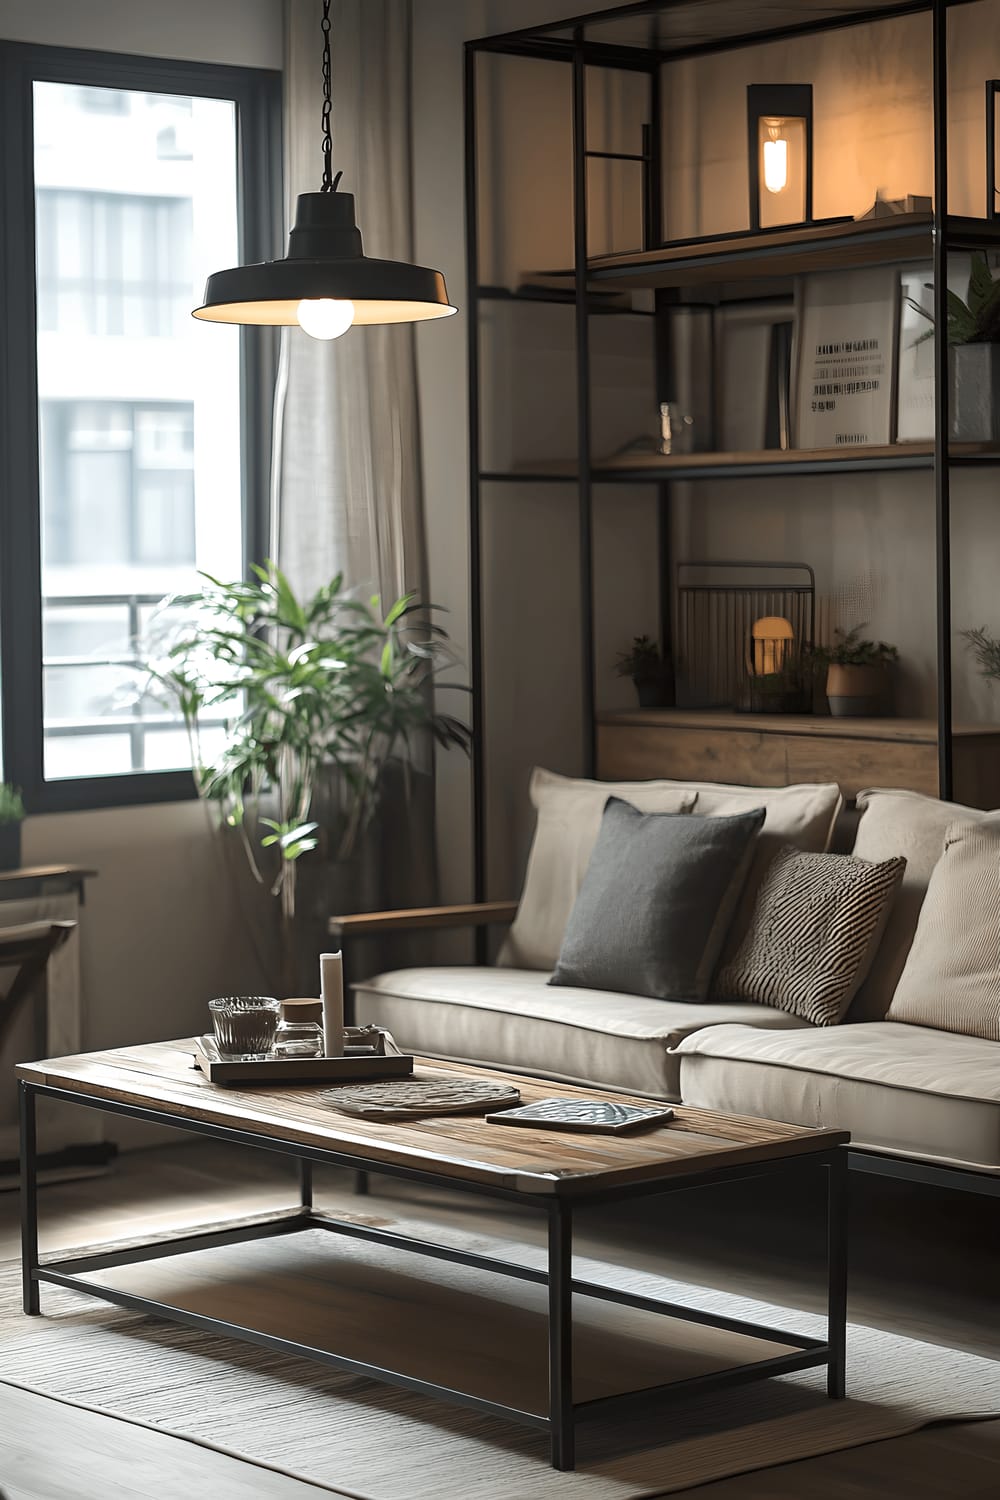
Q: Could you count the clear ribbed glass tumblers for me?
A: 1